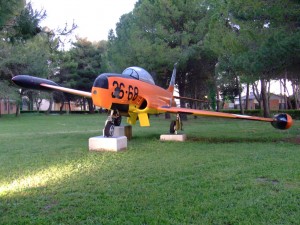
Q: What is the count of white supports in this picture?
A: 3